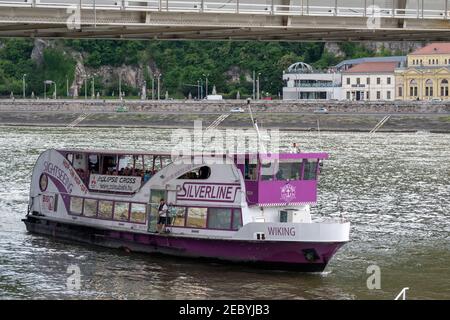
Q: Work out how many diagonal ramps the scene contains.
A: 3